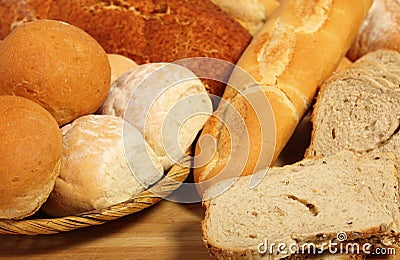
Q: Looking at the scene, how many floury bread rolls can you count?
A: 2